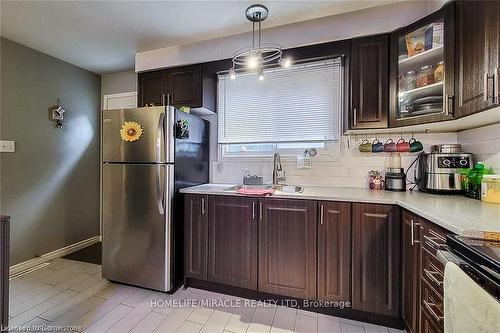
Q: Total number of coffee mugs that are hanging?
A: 5